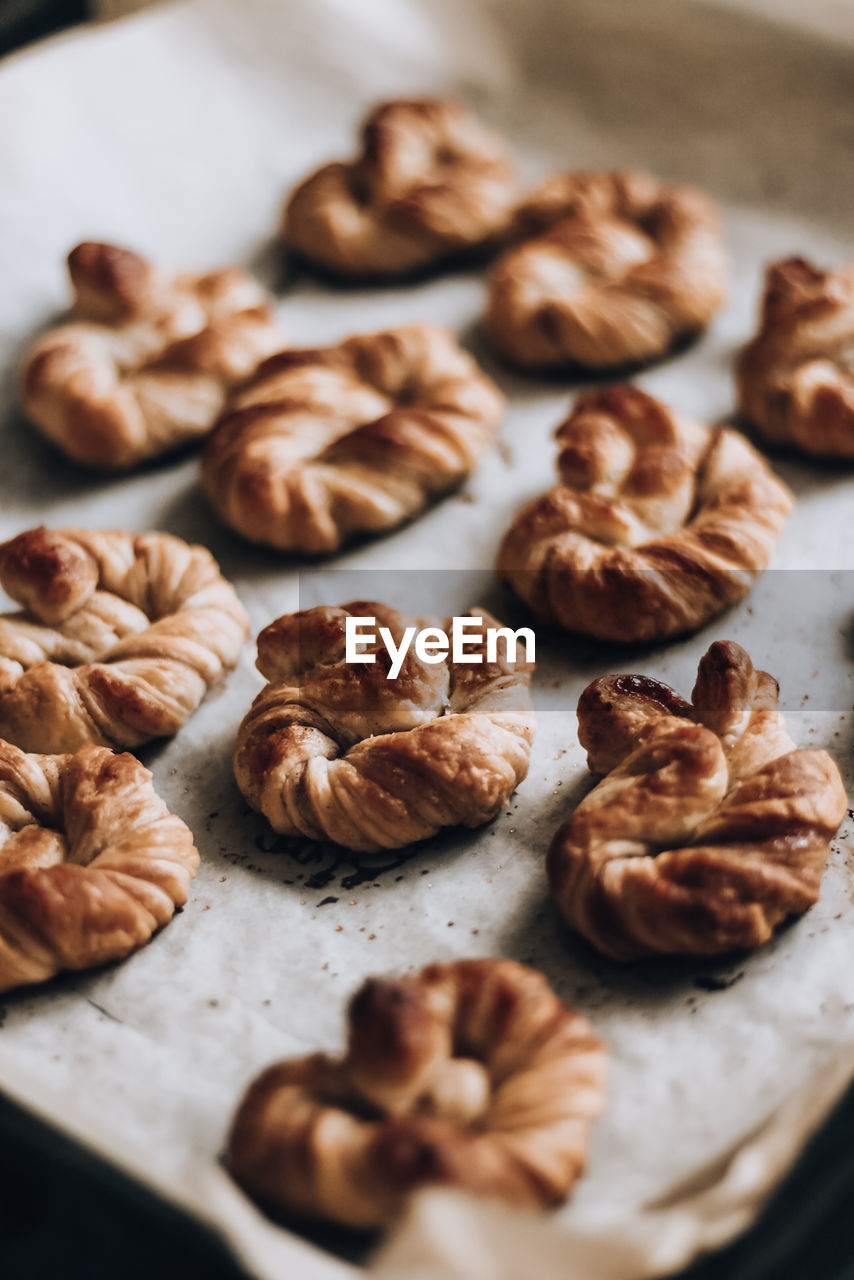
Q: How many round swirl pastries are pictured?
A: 11